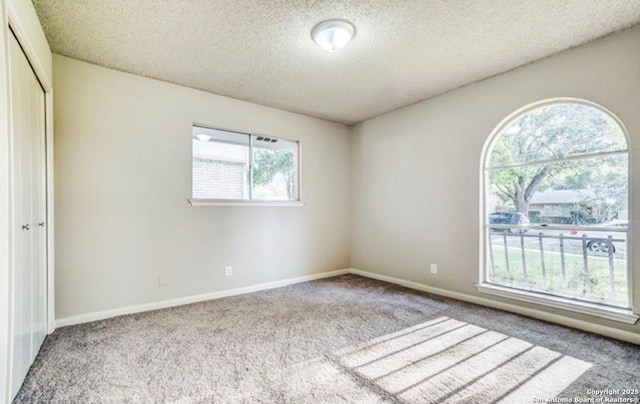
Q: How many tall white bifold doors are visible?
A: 2